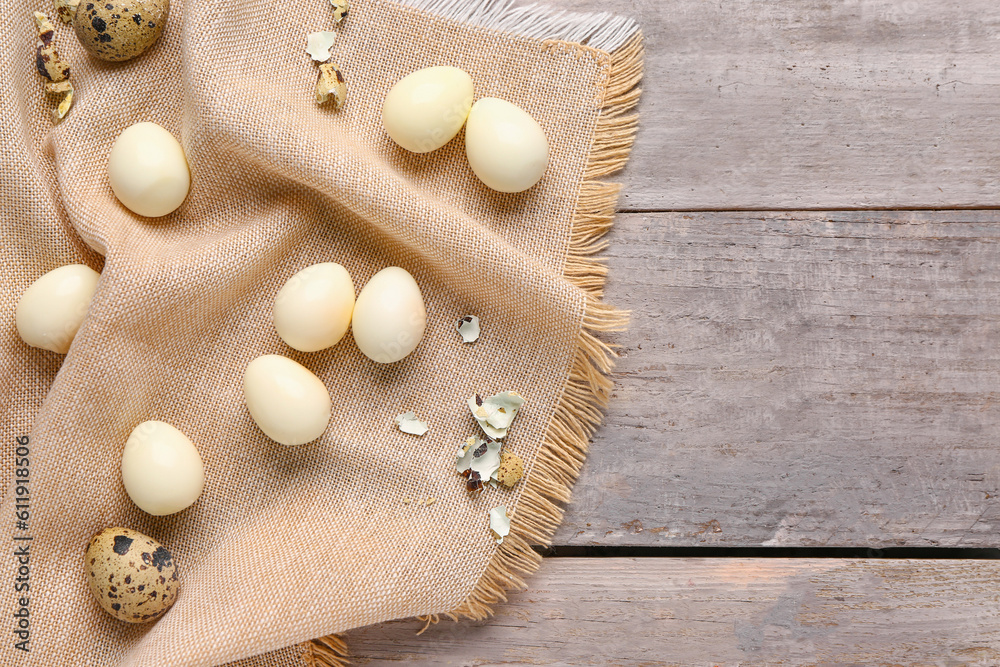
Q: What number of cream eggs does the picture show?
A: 8